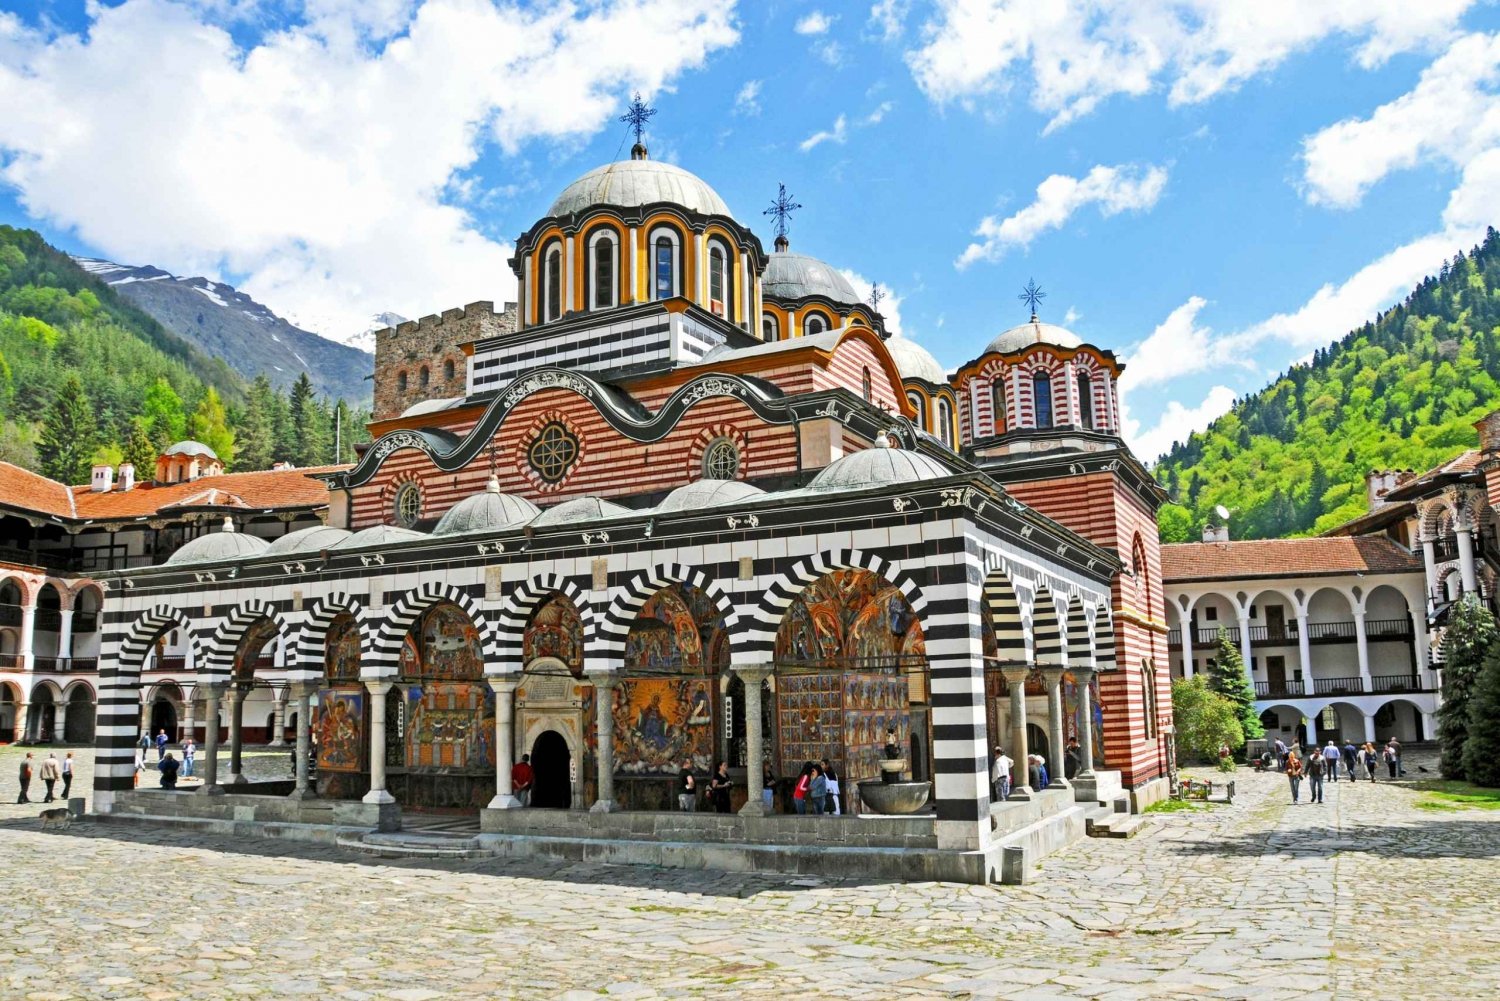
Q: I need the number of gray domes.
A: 12